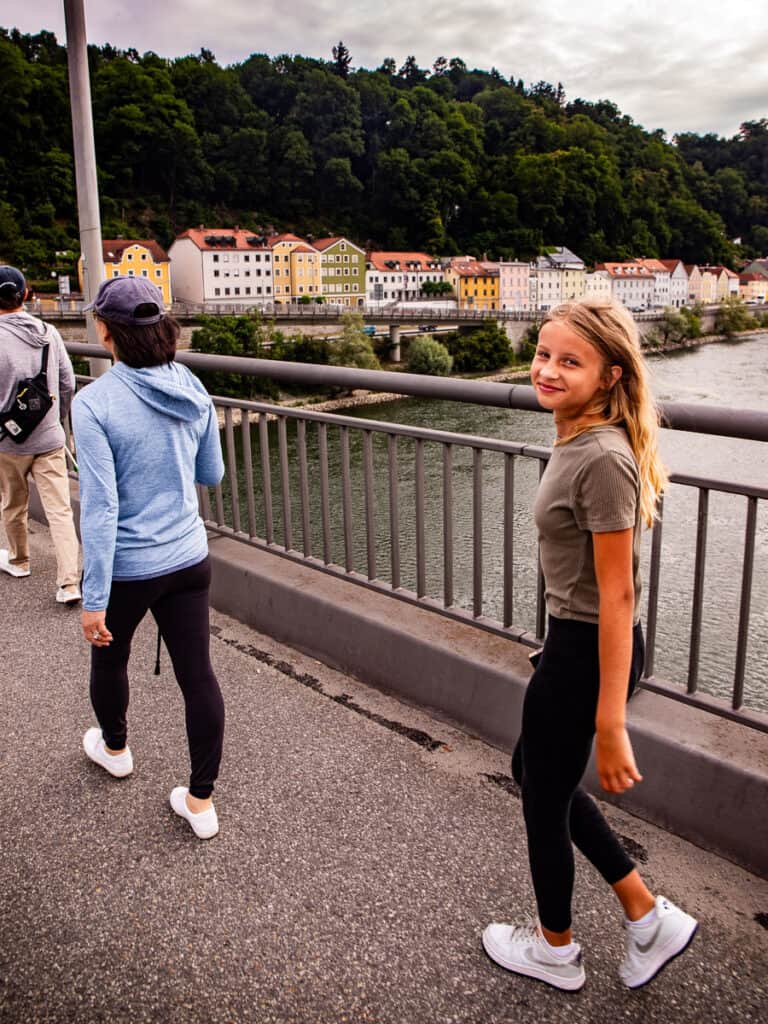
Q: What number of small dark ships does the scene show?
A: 0